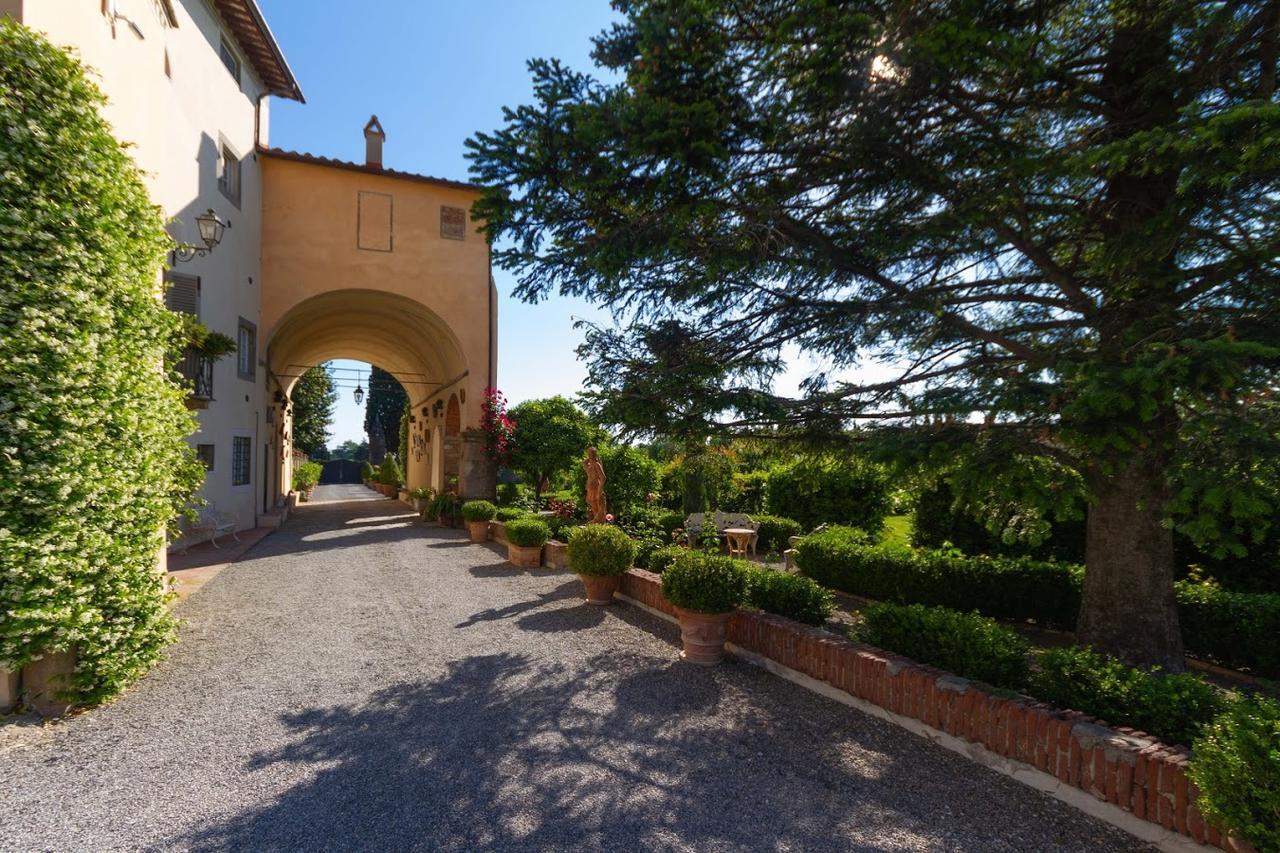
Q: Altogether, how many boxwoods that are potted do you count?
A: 4